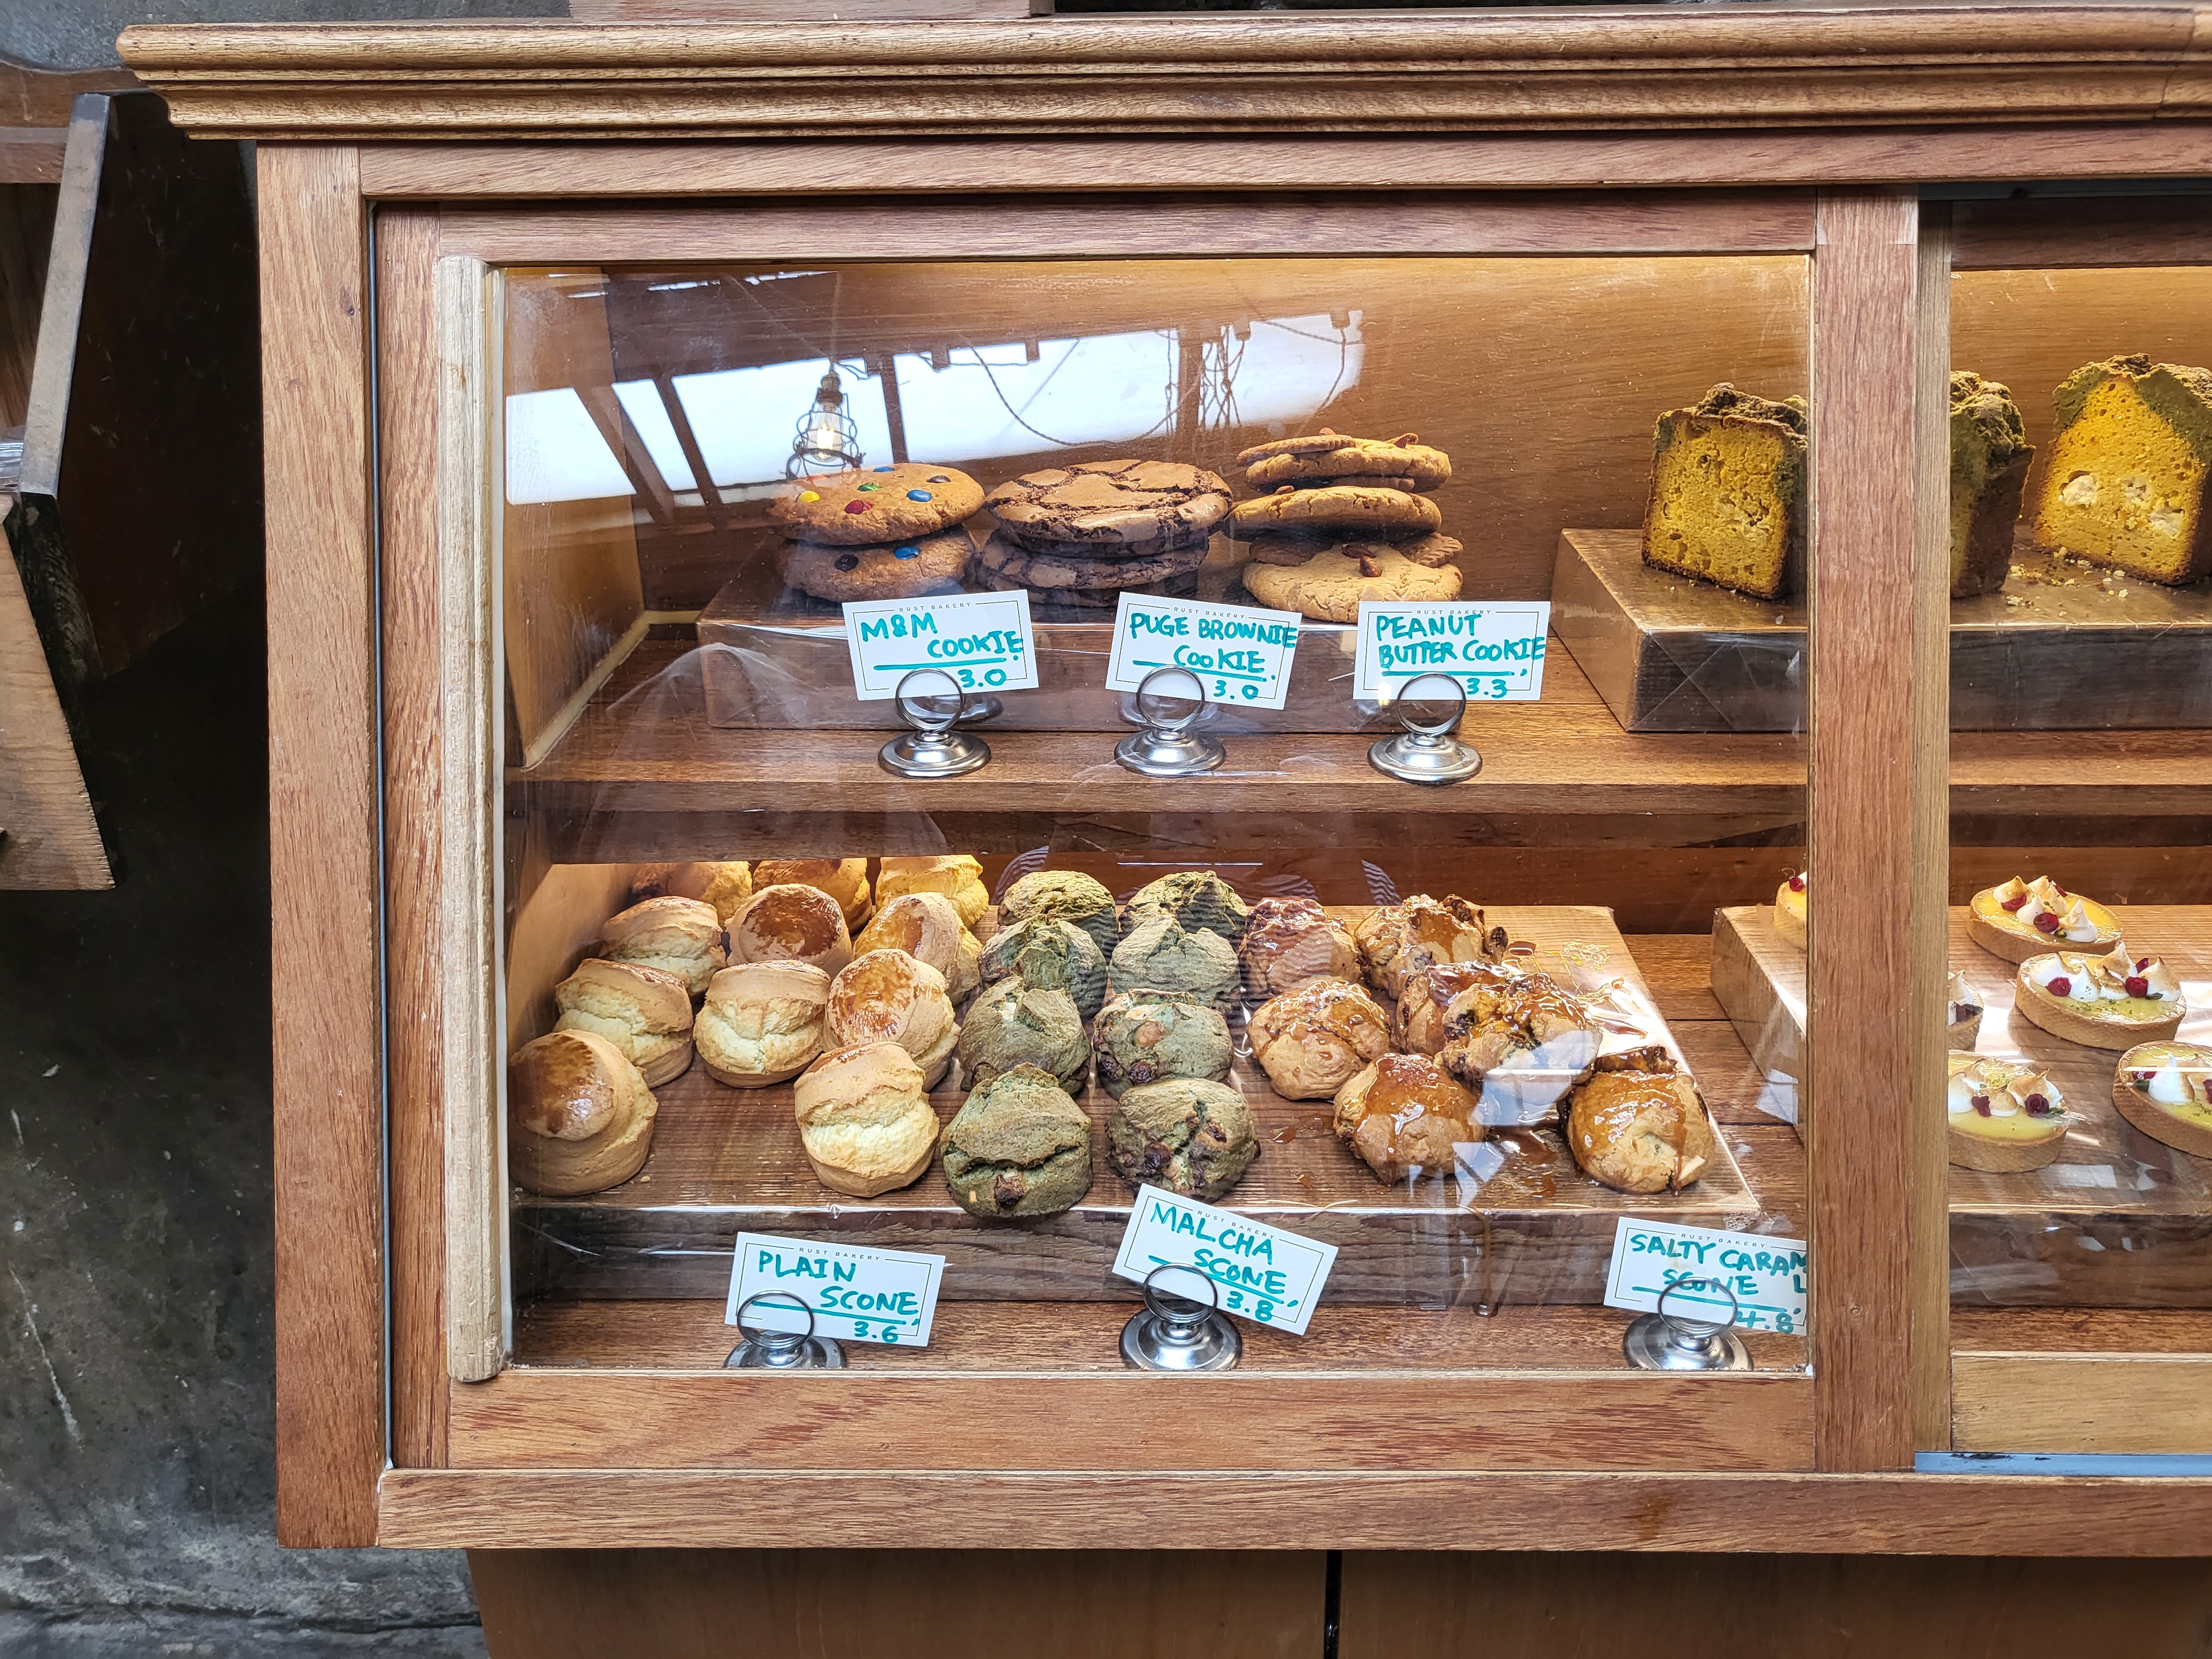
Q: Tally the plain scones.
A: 11